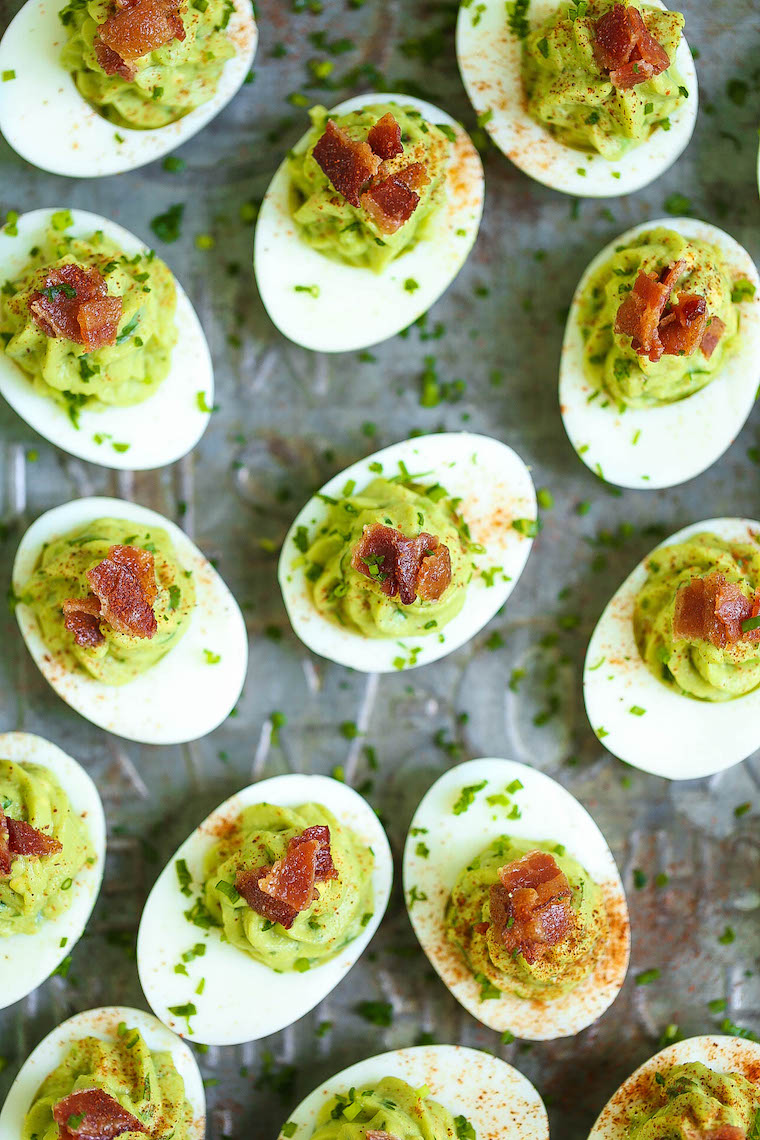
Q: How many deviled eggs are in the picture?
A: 14